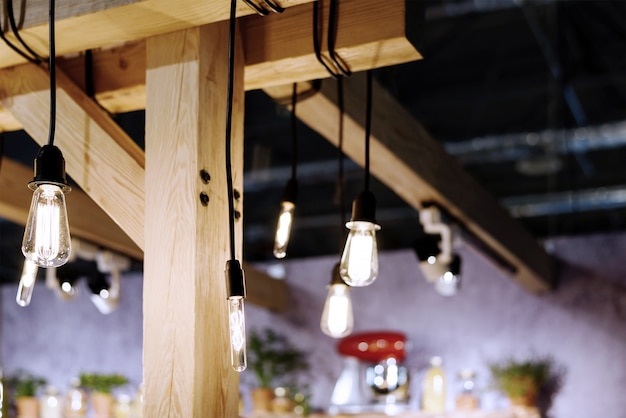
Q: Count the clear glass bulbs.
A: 6